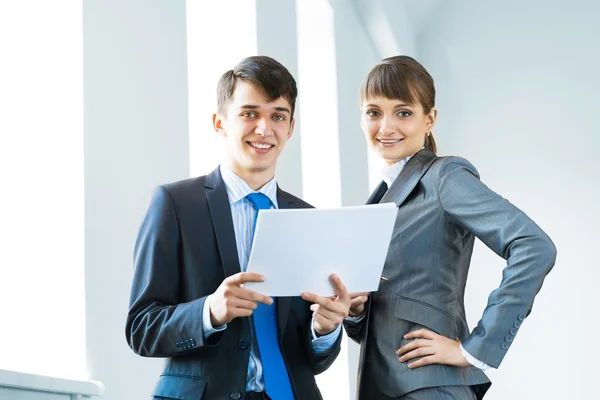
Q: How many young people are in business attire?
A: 2